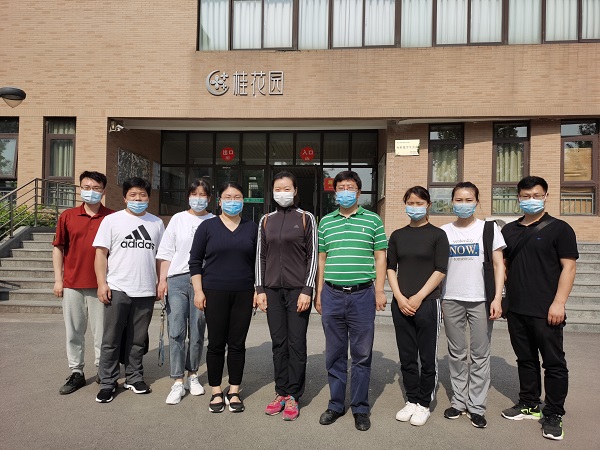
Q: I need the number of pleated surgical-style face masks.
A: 9